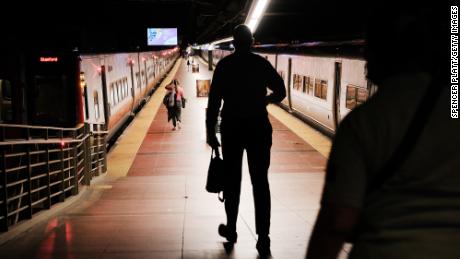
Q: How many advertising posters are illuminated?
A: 1